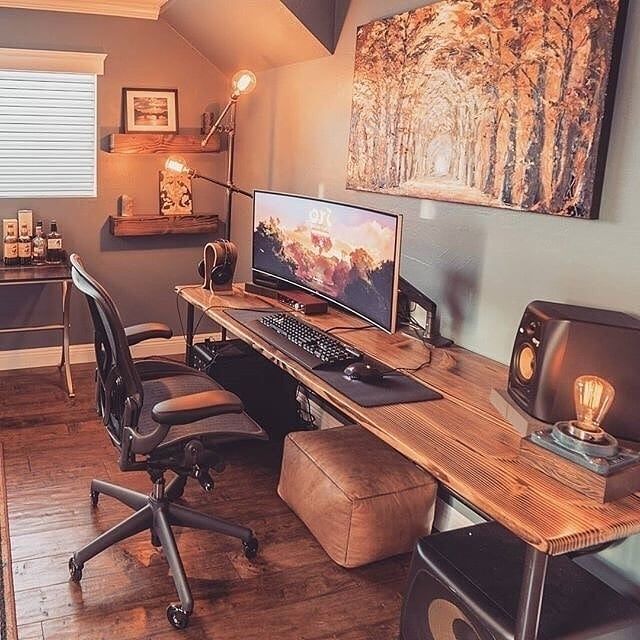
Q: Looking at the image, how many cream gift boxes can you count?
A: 2